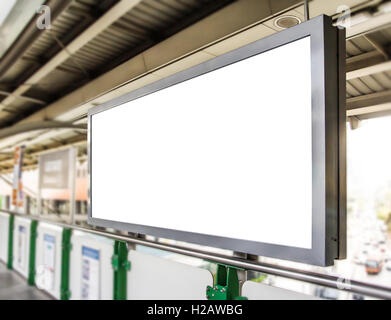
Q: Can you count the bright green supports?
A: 5